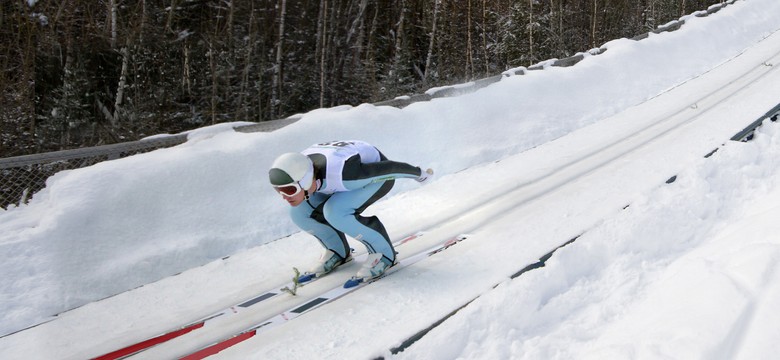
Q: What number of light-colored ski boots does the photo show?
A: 2